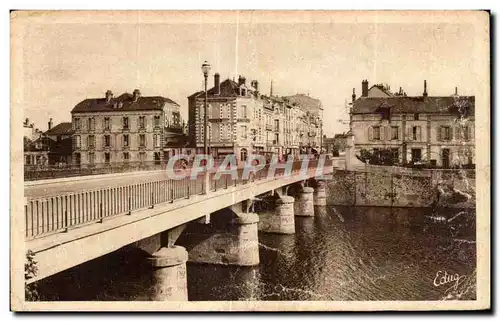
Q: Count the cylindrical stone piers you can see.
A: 5